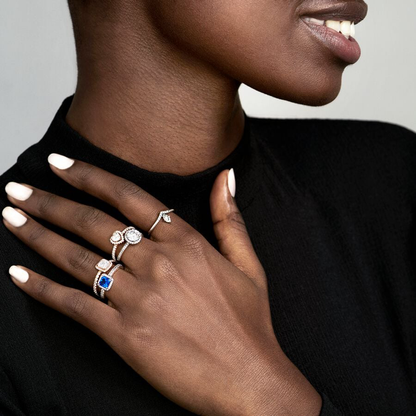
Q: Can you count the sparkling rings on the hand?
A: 5